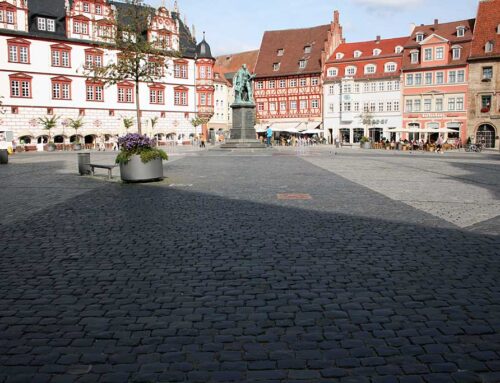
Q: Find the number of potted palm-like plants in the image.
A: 5